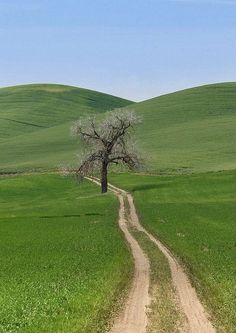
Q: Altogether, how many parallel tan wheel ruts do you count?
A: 2